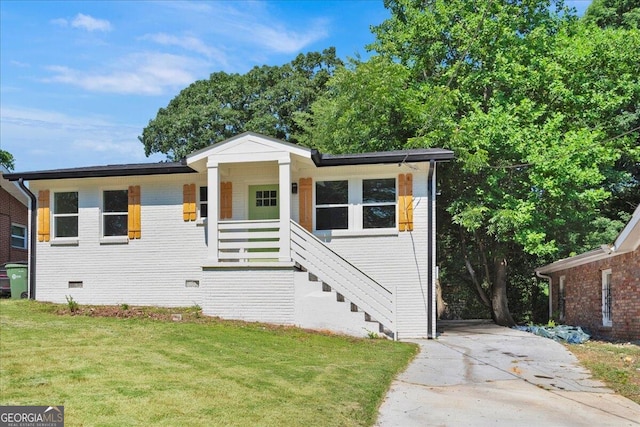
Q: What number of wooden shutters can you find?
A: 6